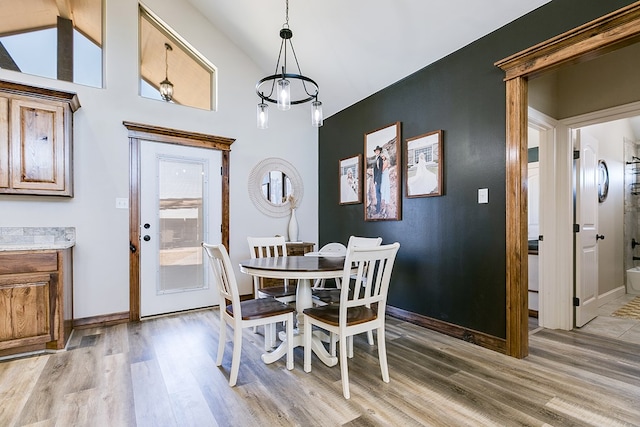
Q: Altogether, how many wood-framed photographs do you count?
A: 3